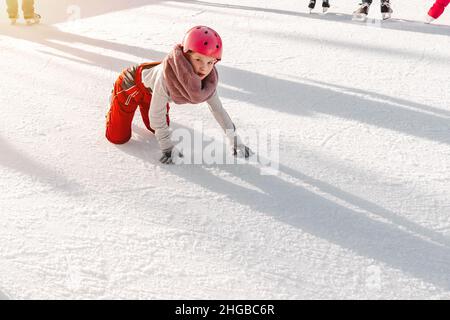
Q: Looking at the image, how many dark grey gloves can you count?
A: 2